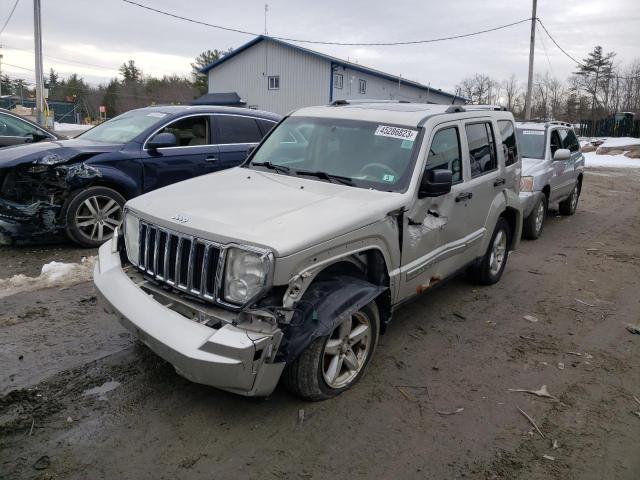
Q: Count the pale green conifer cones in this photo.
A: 0